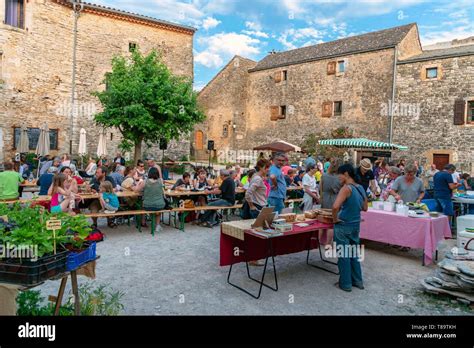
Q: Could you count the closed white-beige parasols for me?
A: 4